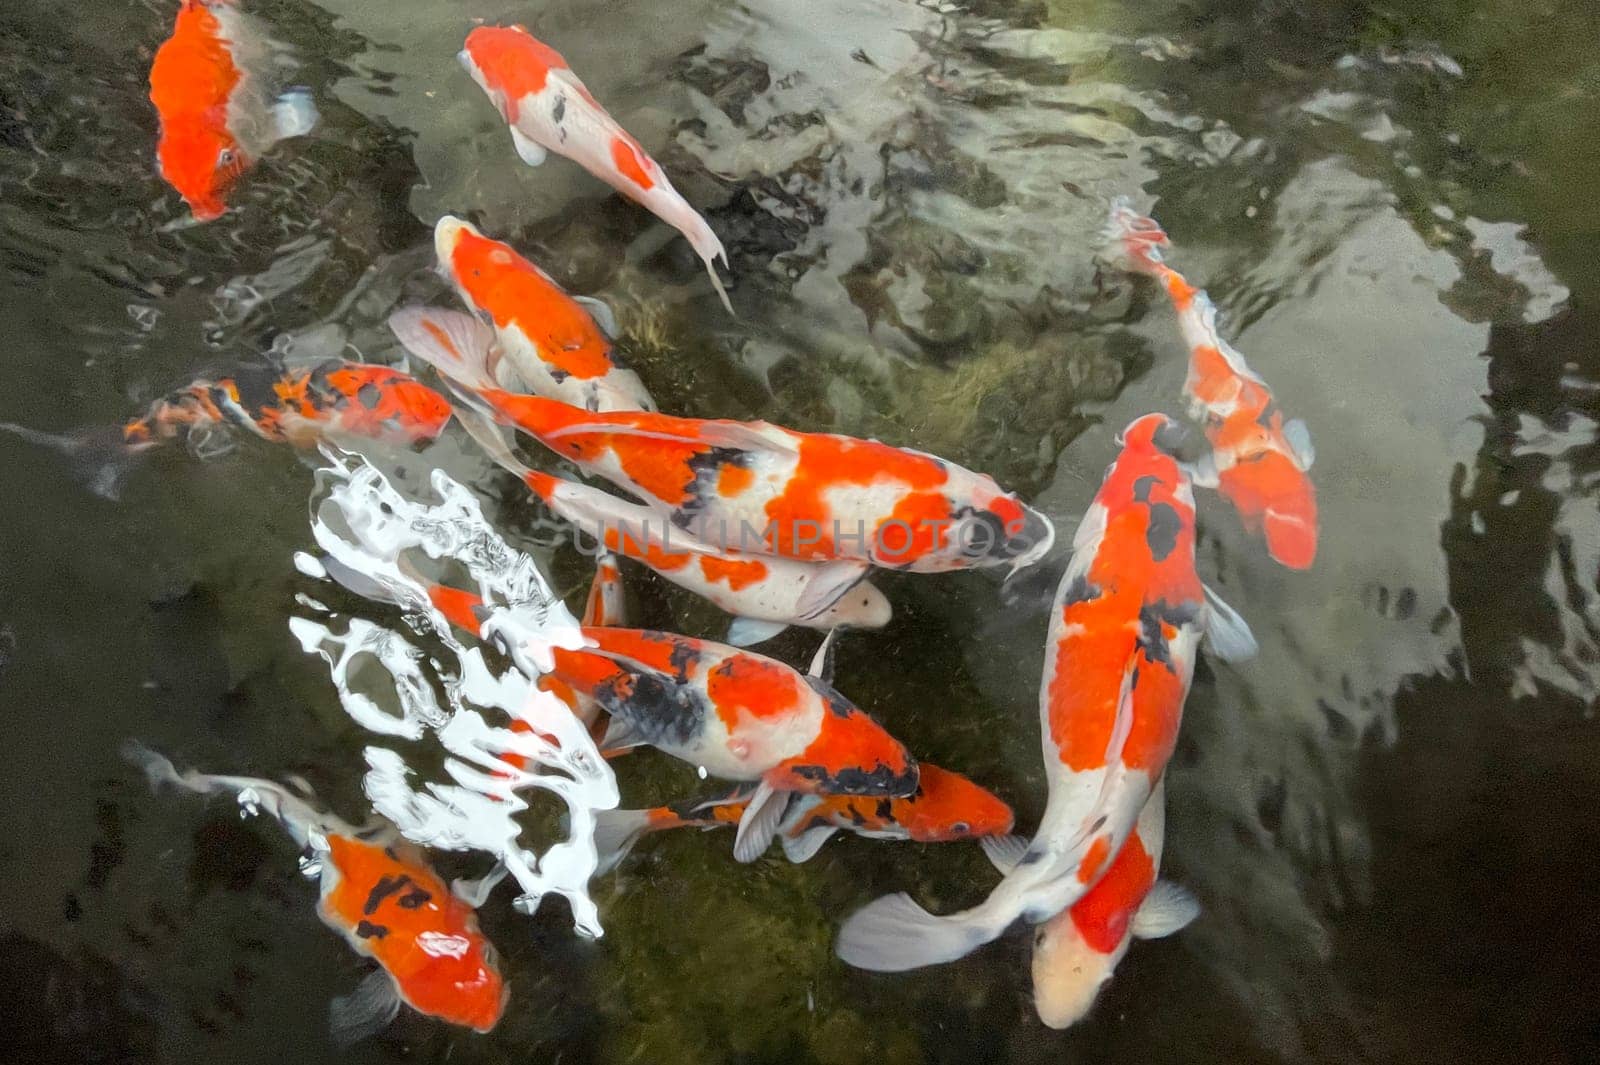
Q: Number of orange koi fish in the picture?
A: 13